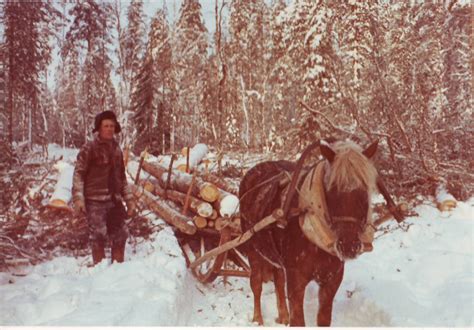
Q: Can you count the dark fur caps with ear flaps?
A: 1